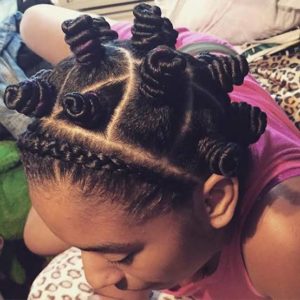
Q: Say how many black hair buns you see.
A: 8